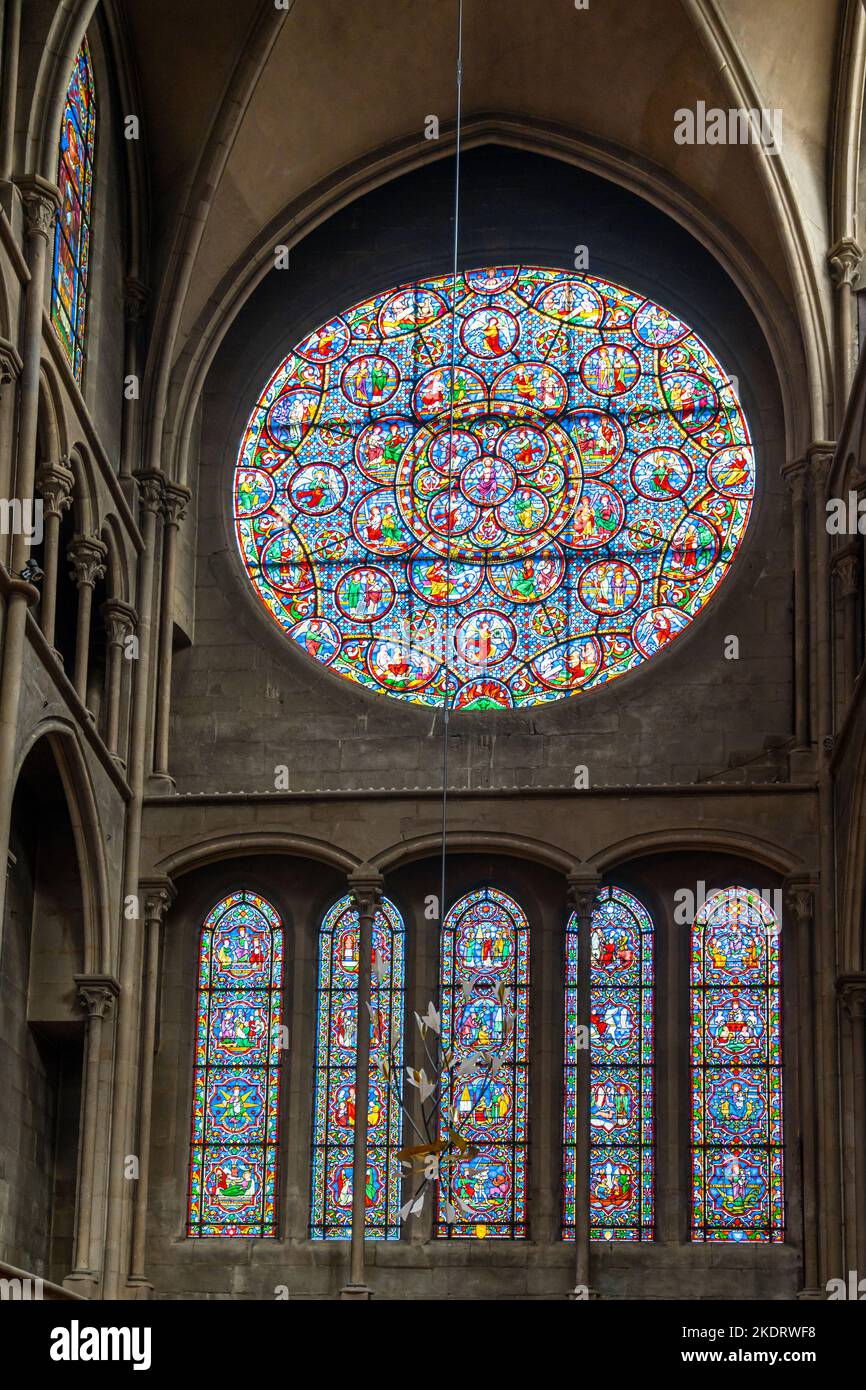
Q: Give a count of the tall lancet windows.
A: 5